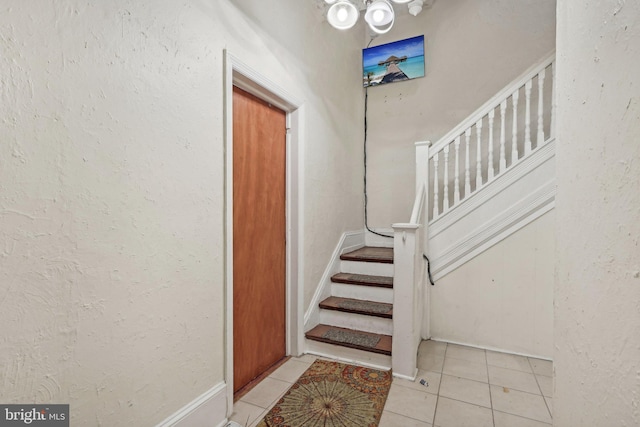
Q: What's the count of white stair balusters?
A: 11